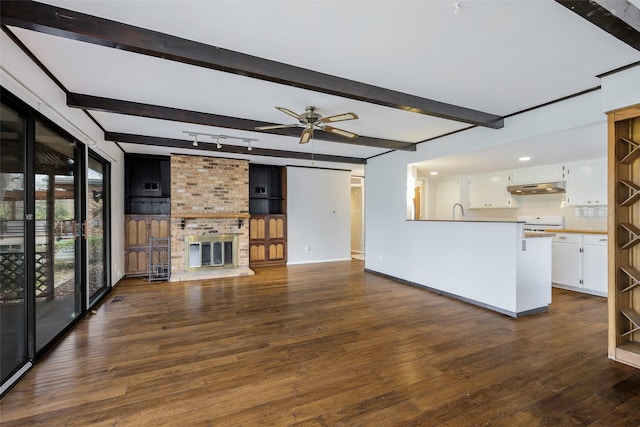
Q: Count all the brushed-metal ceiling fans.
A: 1